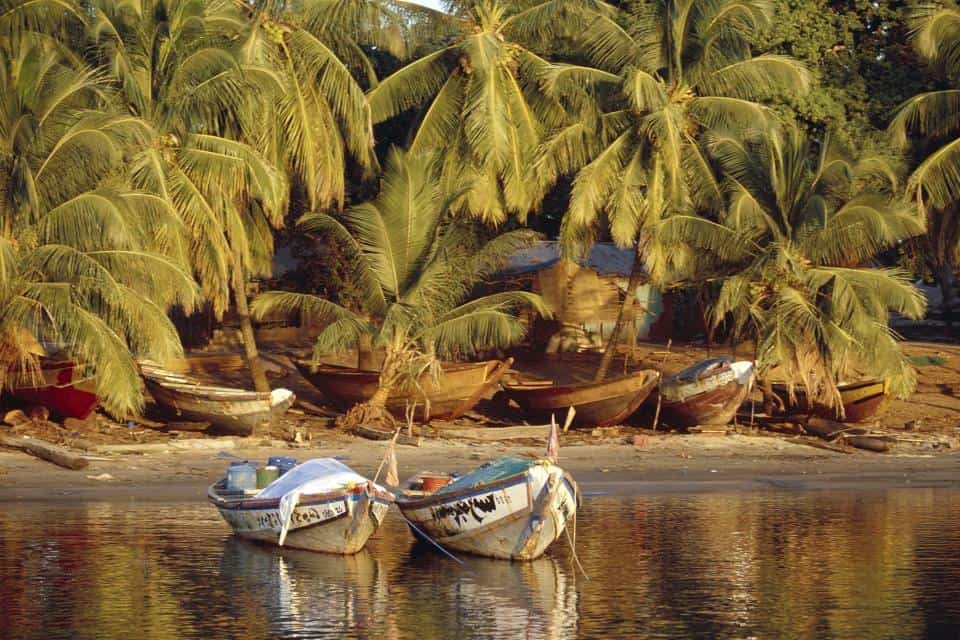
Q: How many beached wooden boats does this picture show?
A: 6